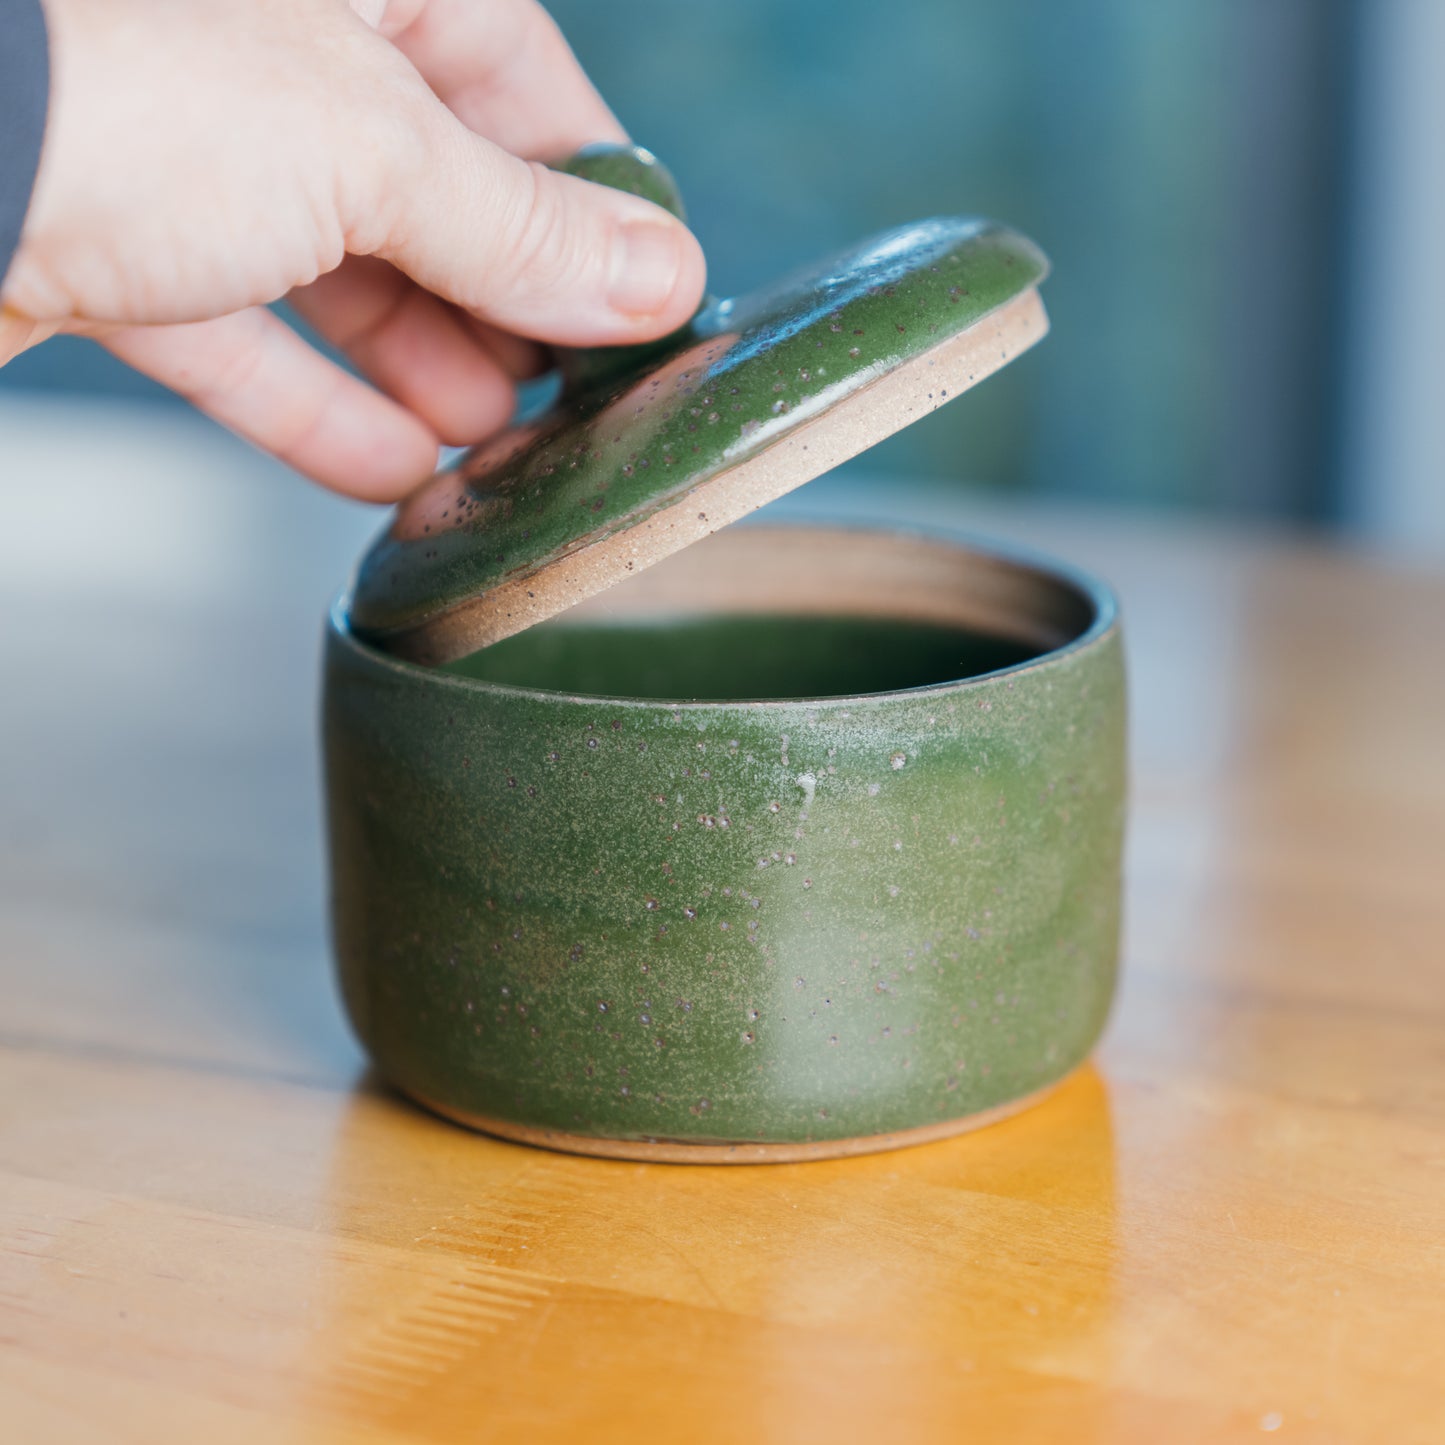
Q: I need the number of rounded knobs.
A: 1